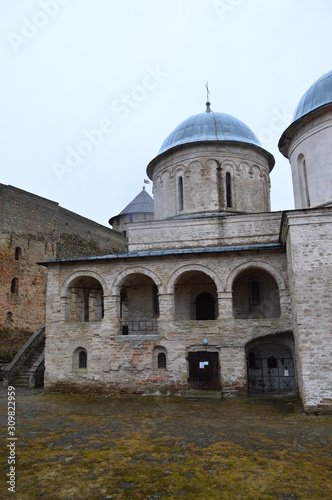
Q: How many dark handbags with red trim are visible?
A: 0